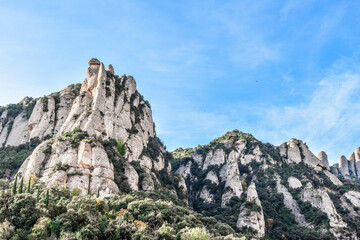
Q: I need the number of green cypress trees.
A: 5